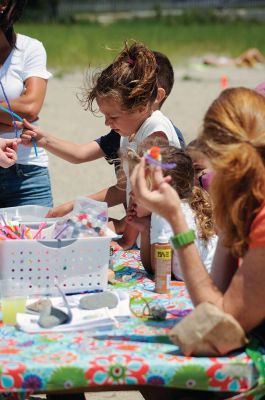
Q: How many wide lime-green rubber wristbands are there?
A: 1